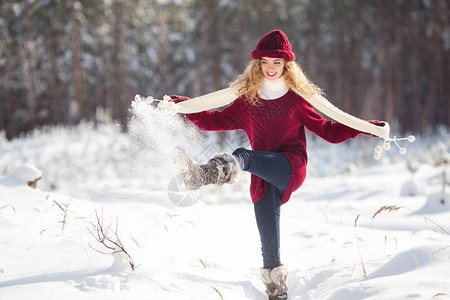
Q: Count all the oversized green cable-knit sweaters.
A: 0